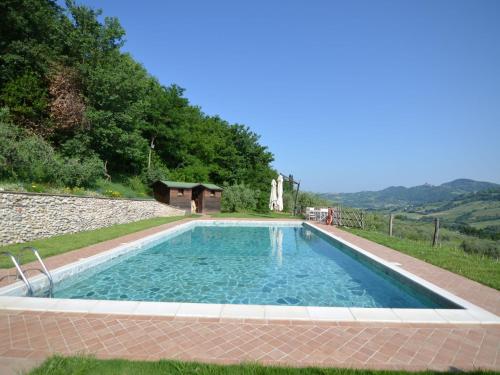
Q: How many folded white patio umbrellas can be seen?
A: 2